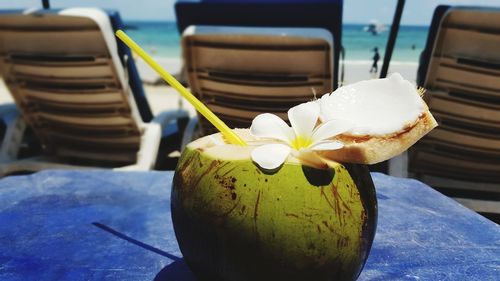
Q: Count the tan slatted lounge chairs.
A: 3